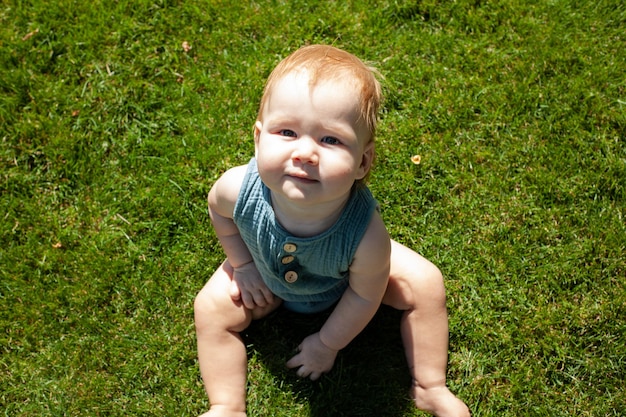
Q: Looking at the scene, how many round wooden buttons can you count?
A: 3